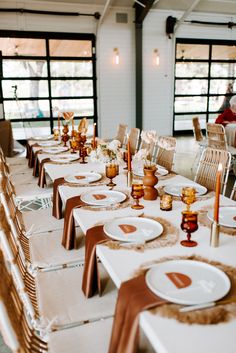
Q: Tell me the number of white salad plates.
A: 11